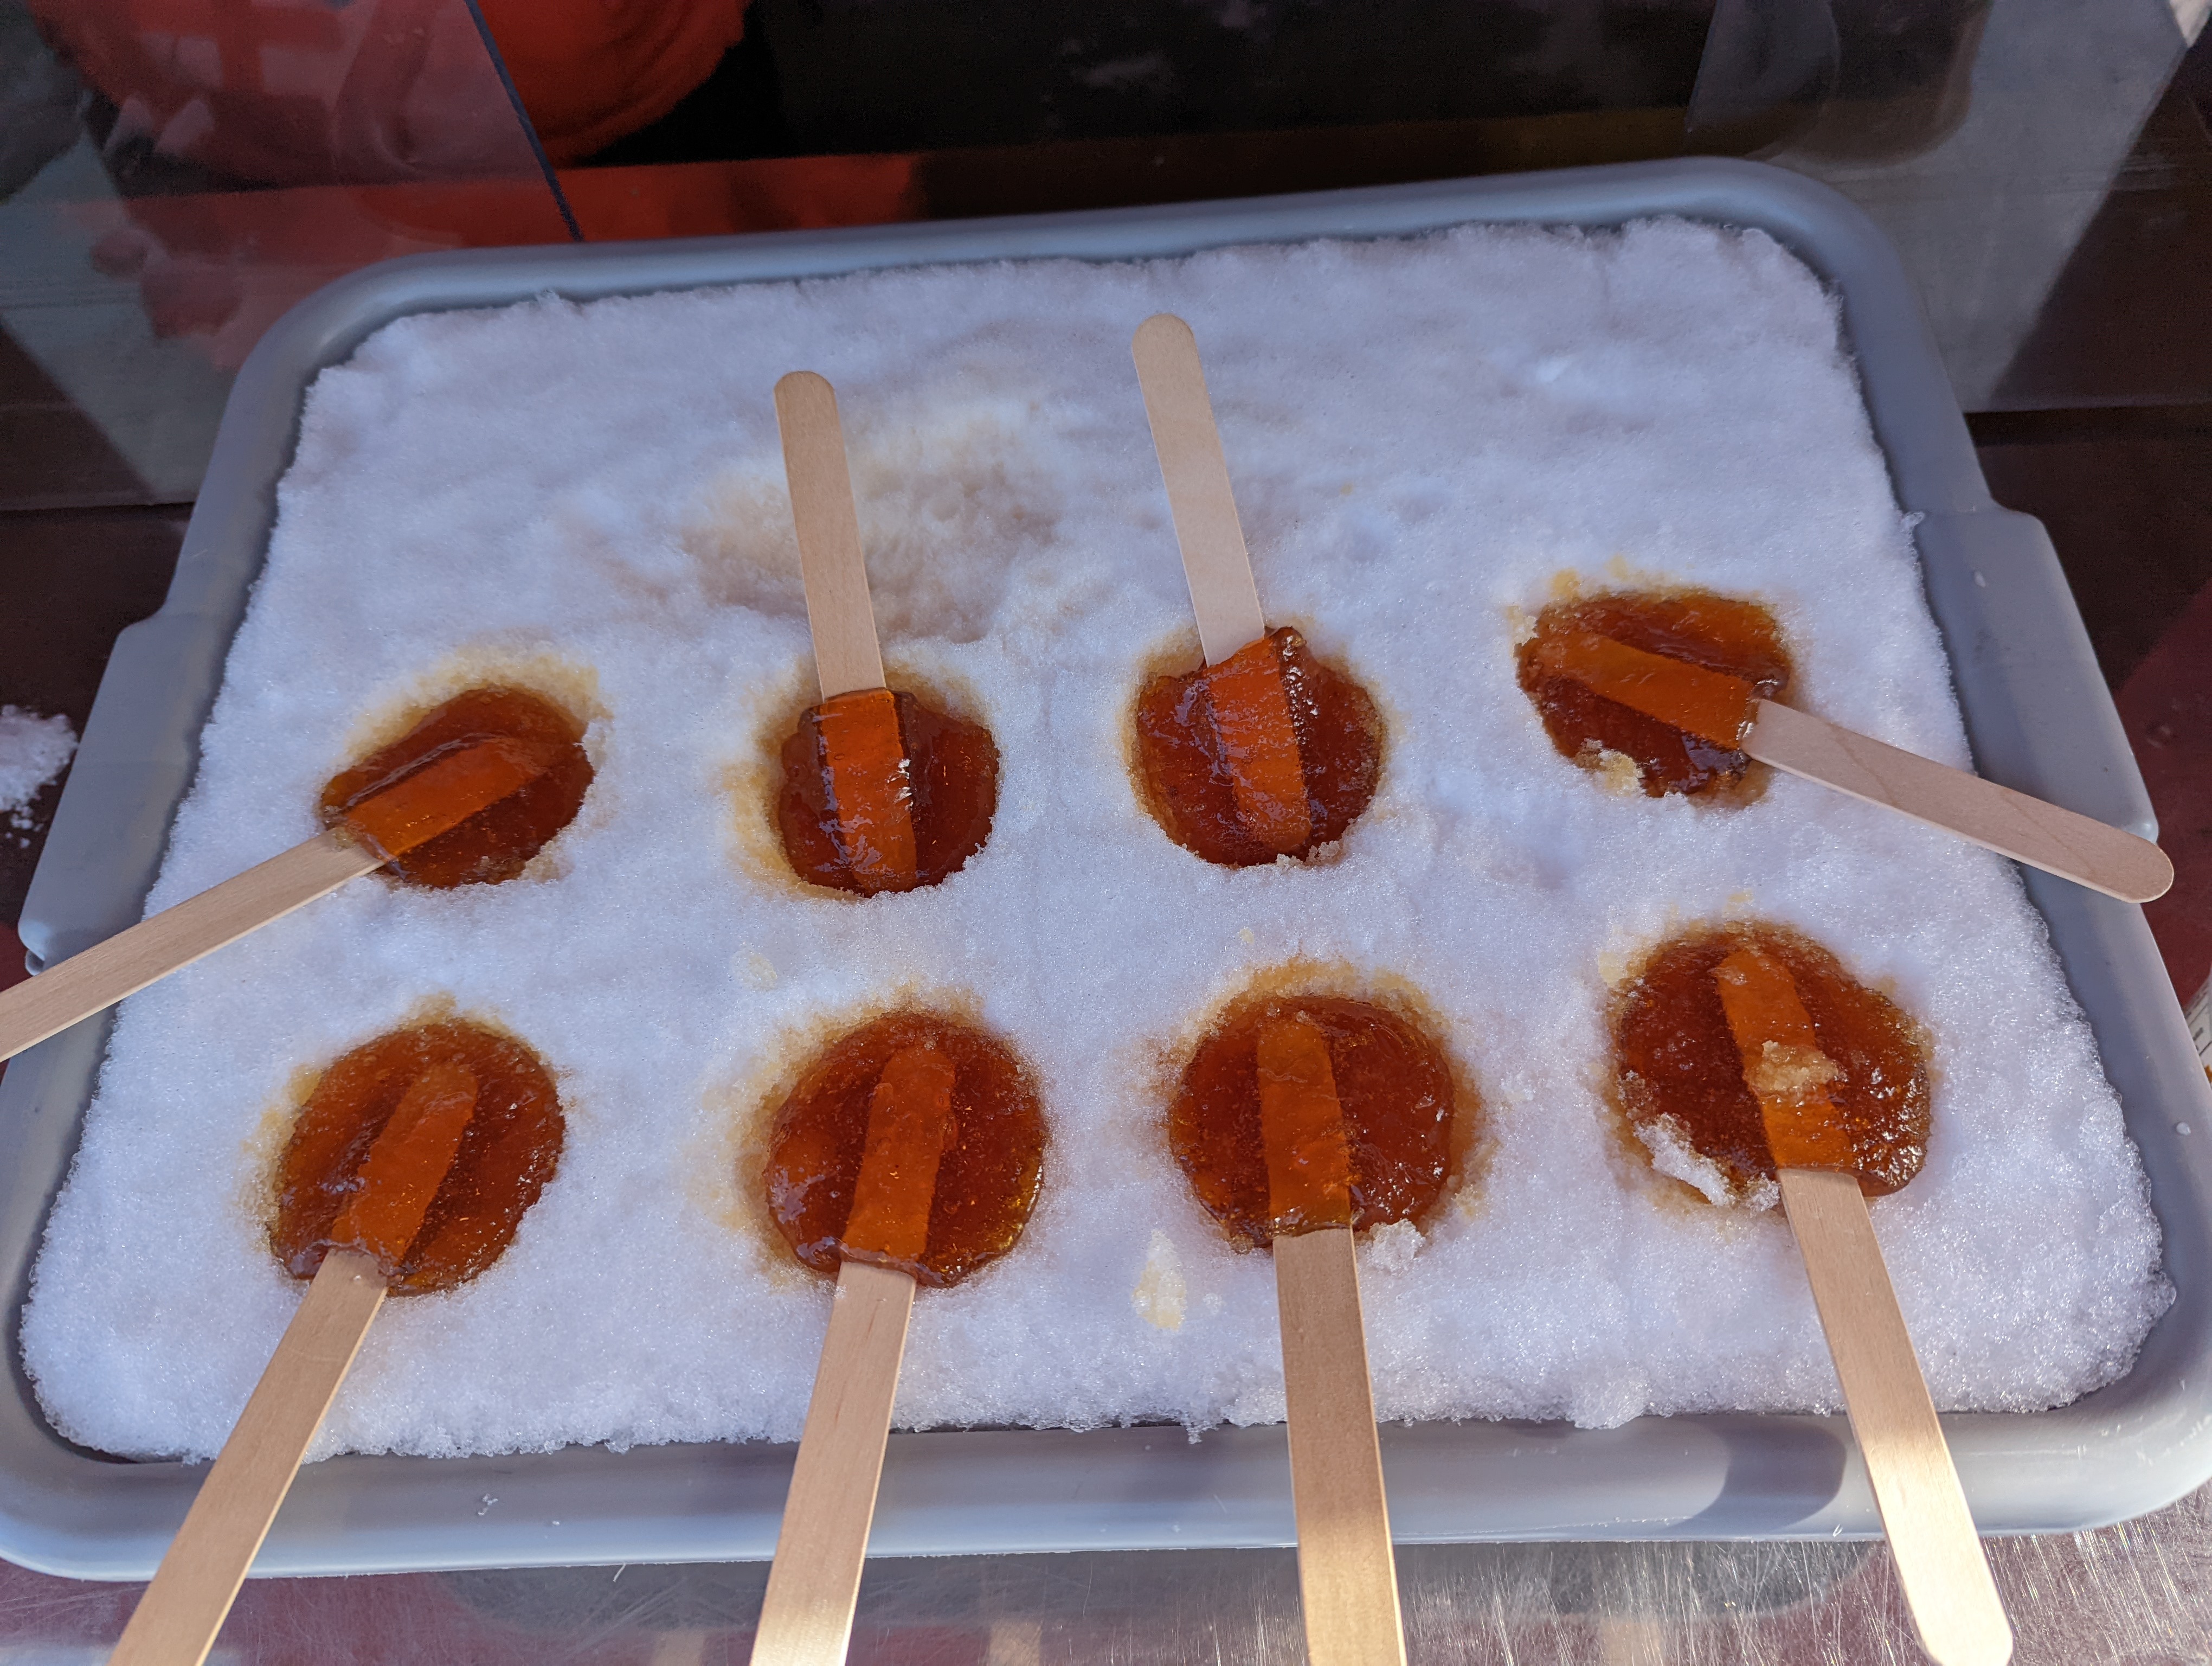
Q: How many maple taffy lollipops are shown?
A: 8